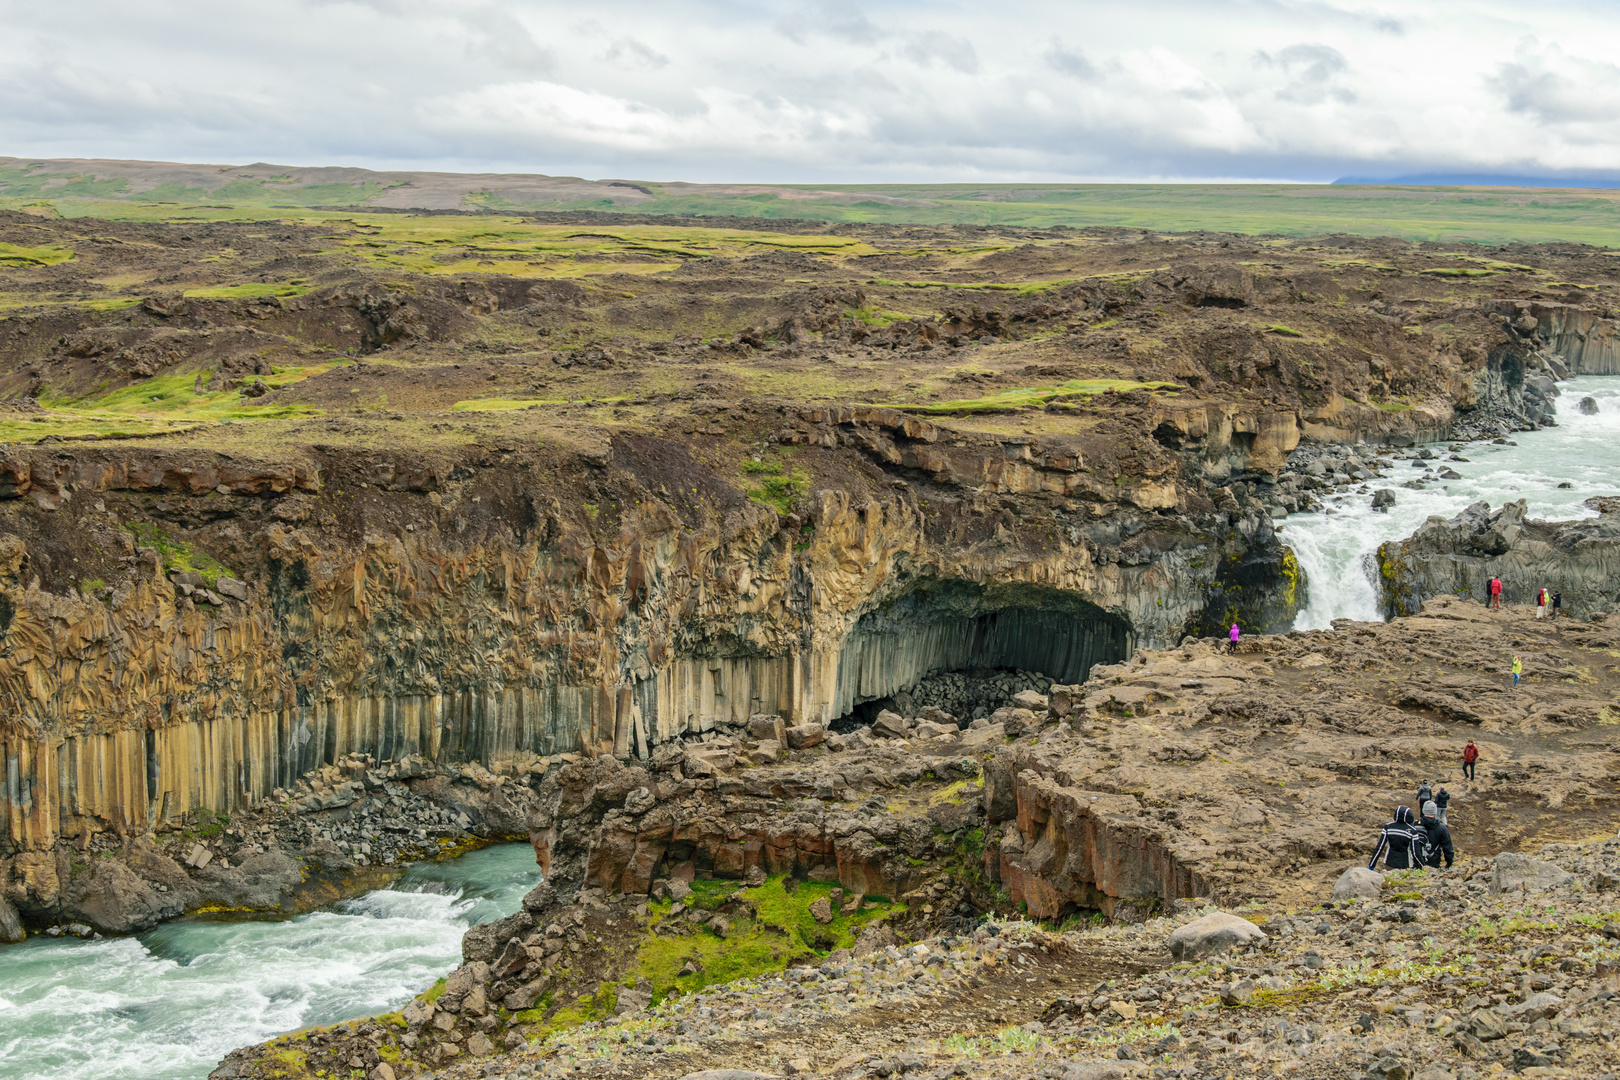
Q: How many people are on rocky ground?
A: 12